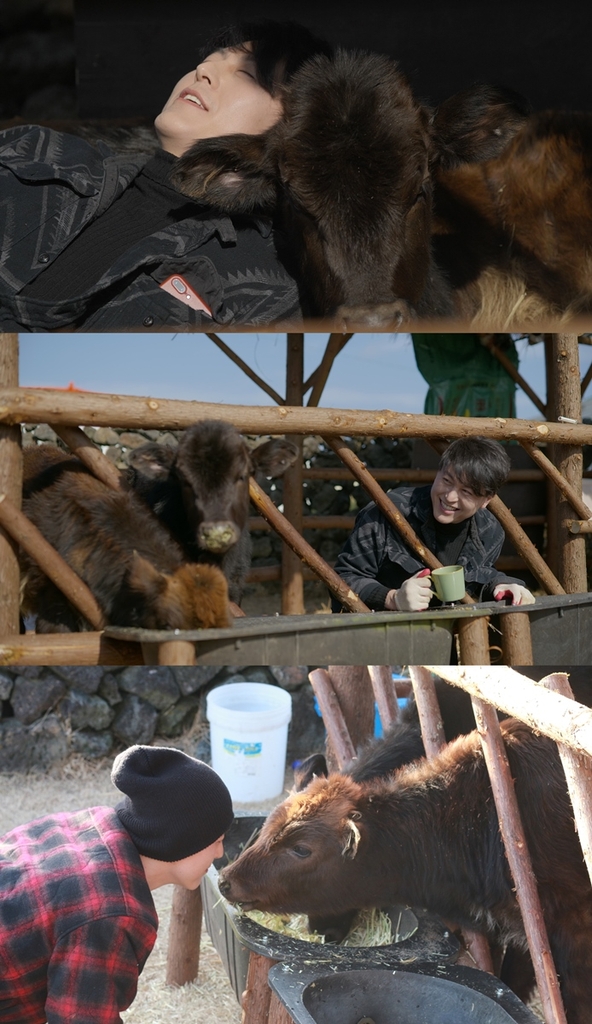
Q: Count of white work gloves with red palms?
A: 2